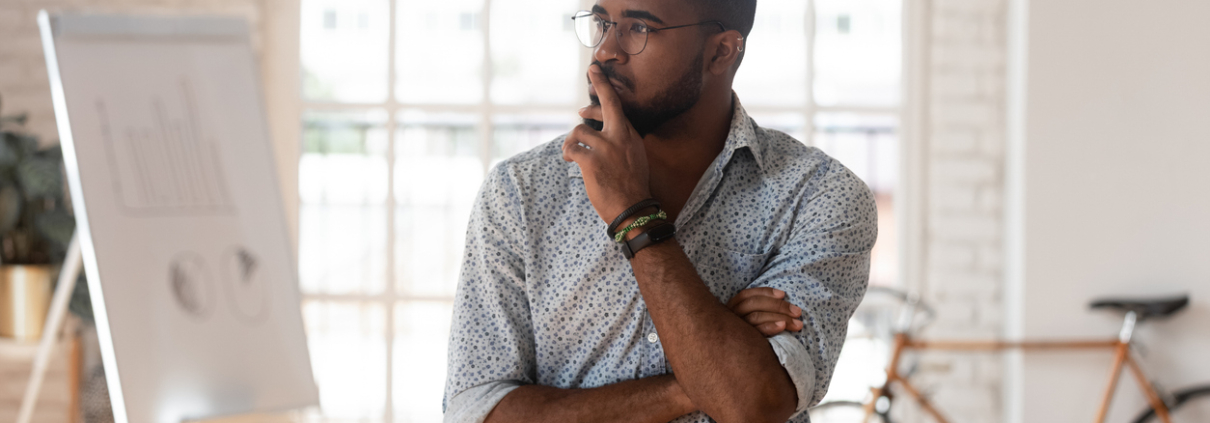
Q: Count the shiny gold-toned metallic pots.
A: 1